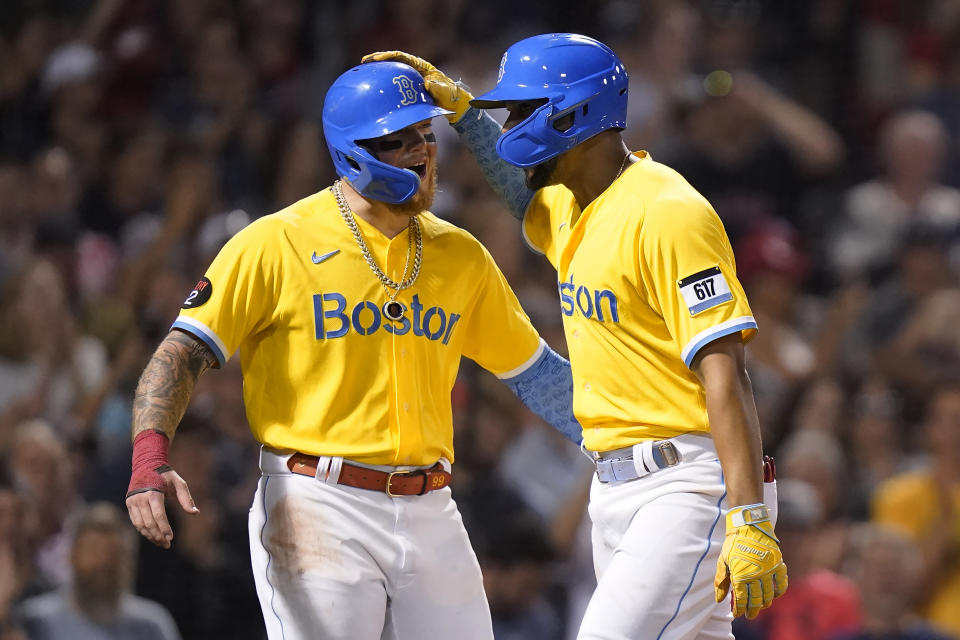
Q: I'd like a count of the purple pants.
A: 0